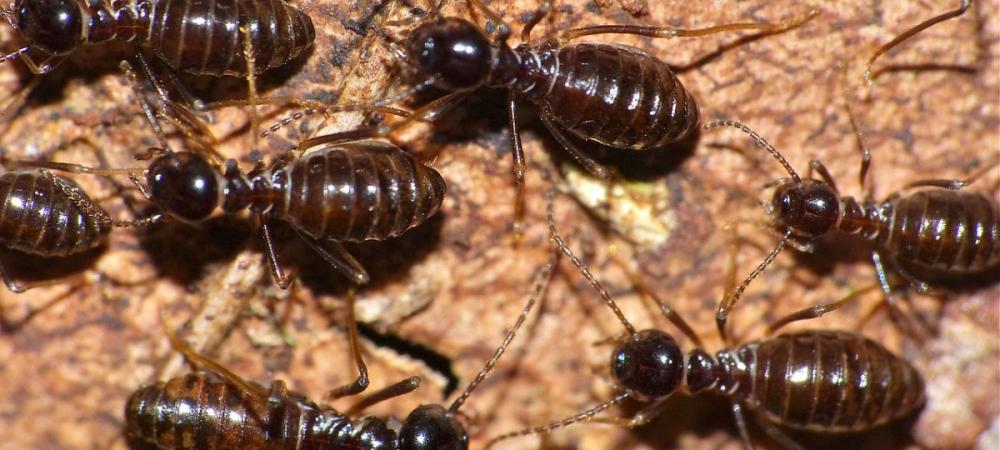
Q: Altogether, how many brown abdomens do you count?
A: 7